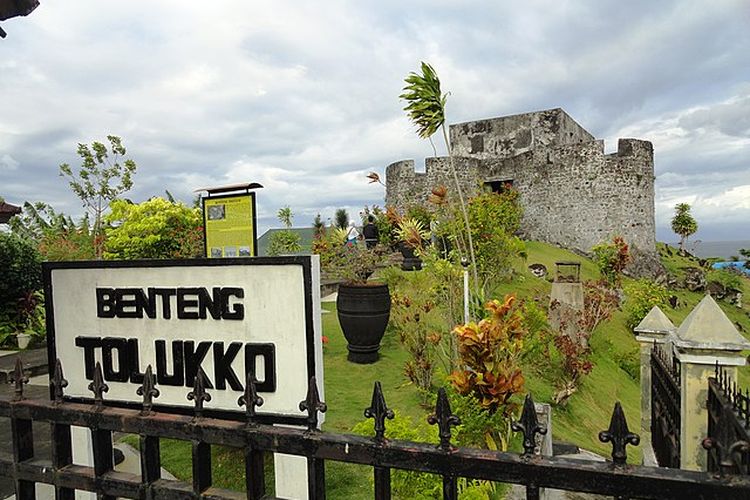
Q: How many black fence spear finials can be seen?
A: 12